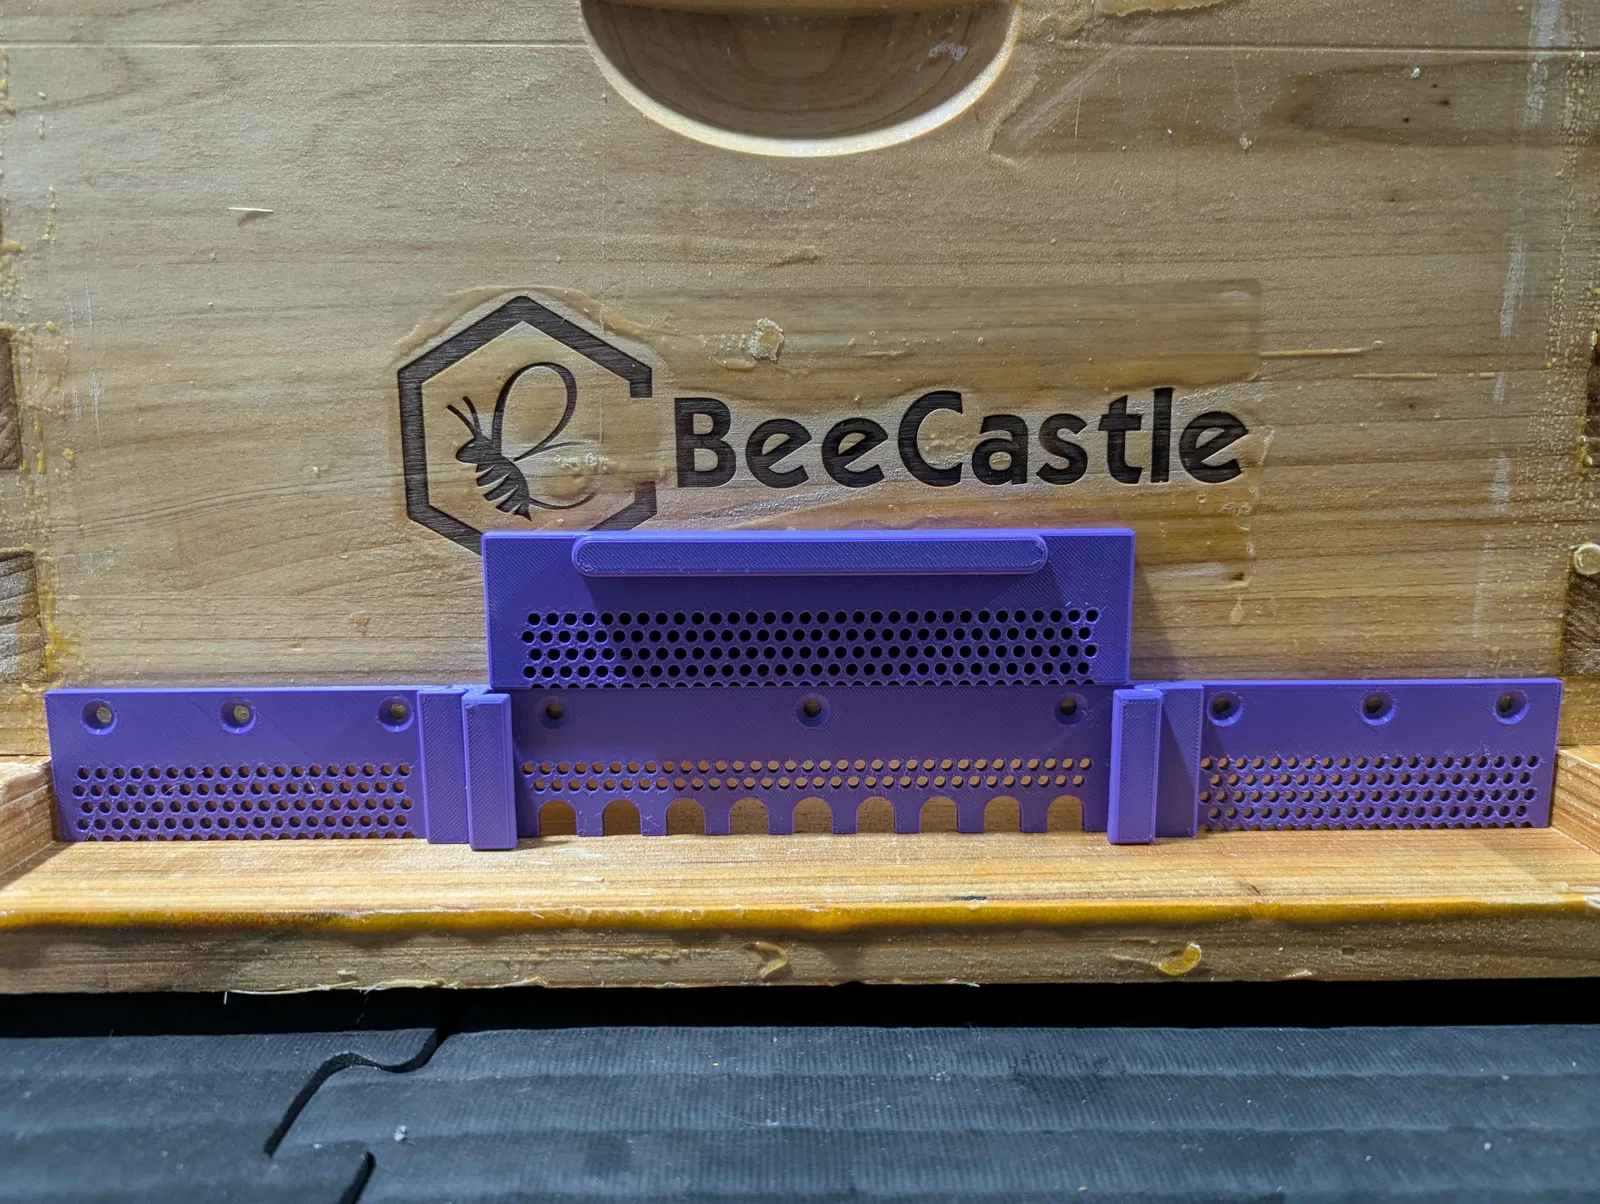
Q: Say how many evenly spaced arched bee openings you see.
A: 9